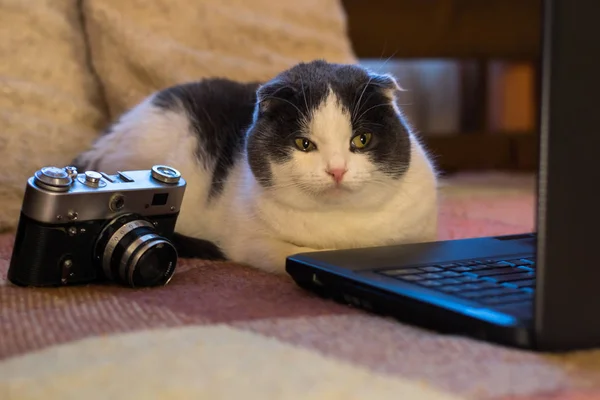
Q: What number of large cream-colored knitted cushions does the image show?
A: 2